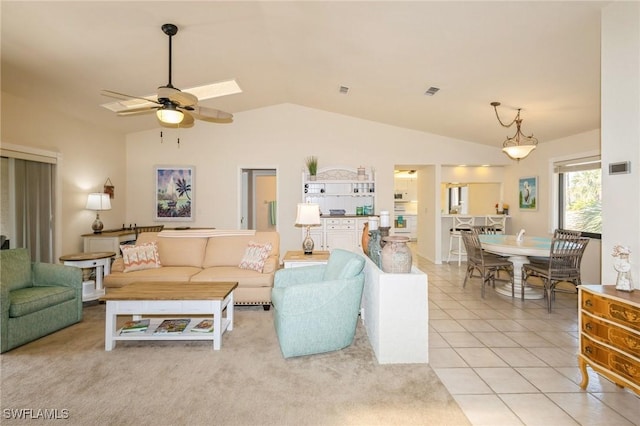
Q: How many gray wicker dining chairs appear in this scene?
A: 4